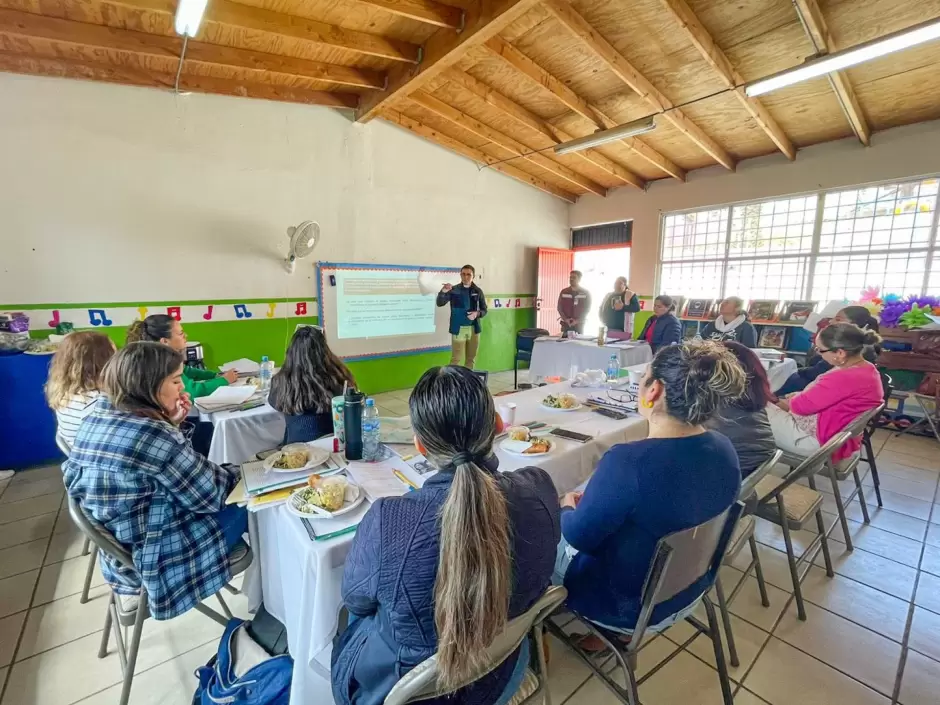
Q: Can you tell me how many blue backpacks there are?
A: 1